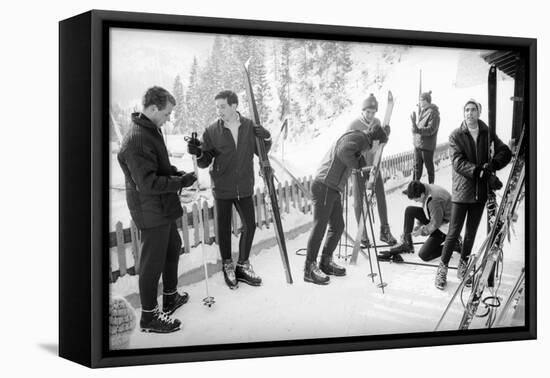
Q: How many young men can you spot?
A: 7